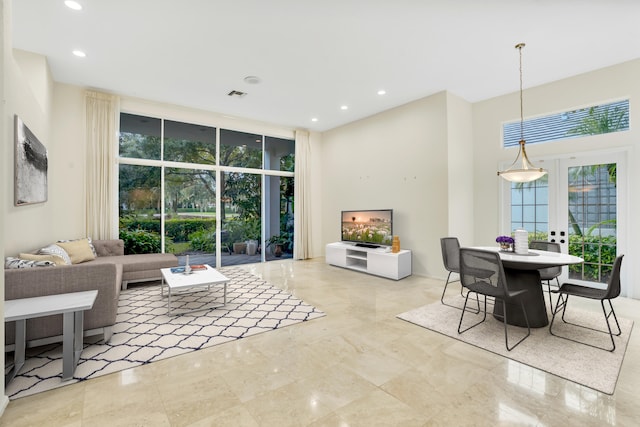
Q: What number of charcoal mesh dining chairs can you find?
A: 4